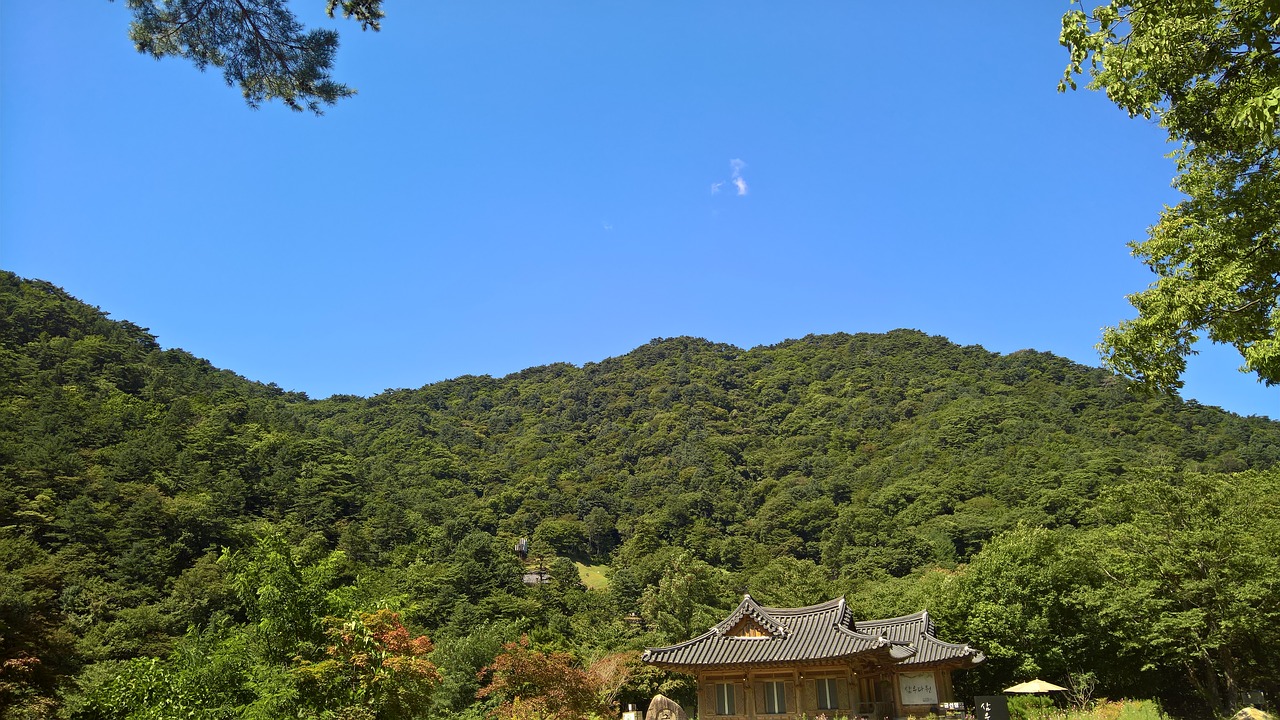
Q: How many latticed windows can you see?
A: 3